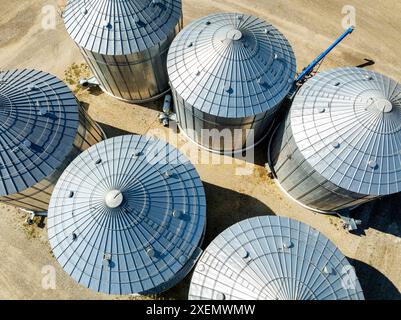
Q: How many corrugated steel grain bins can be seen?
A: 6